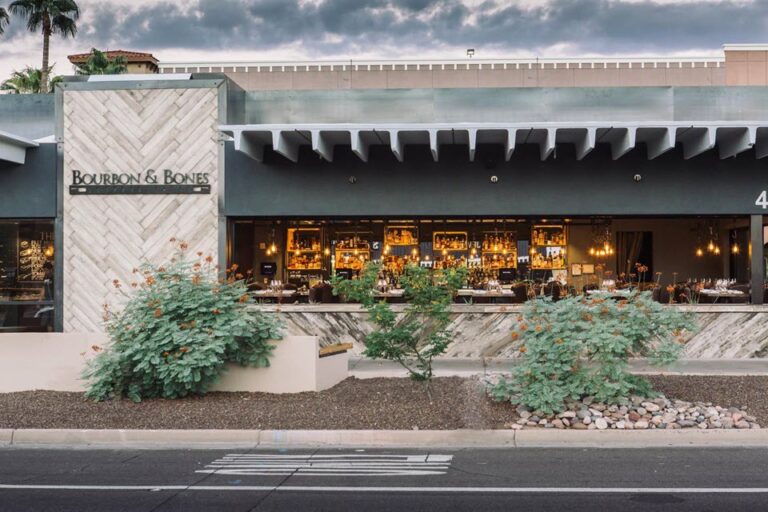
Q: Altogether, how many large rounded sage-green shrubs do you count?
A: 2